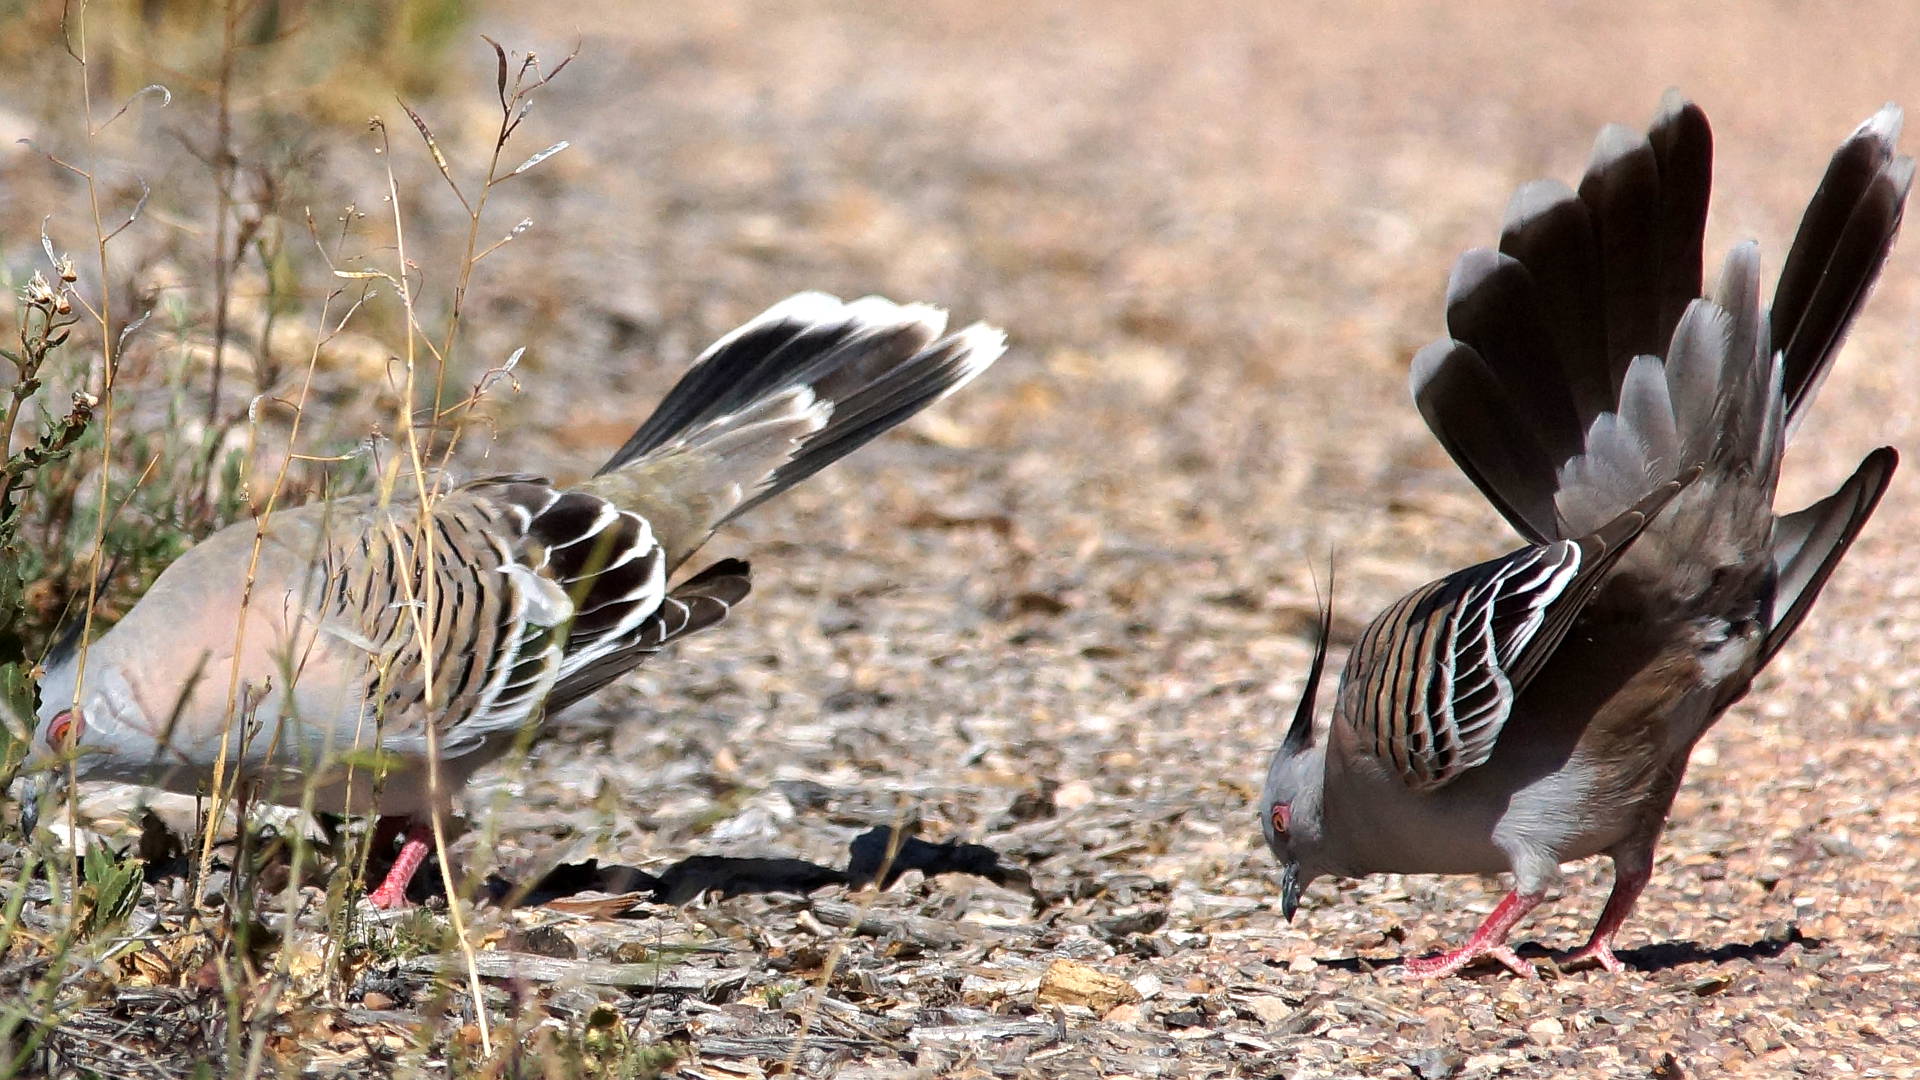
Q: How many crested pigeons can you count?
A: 2